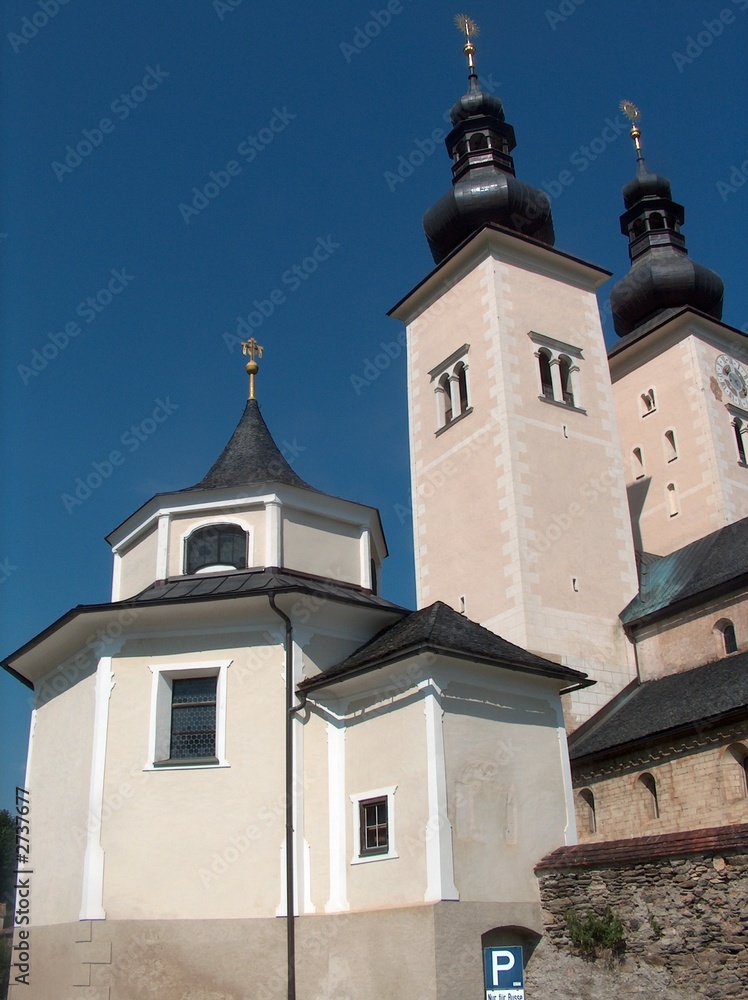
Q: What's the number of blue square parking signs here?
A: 1